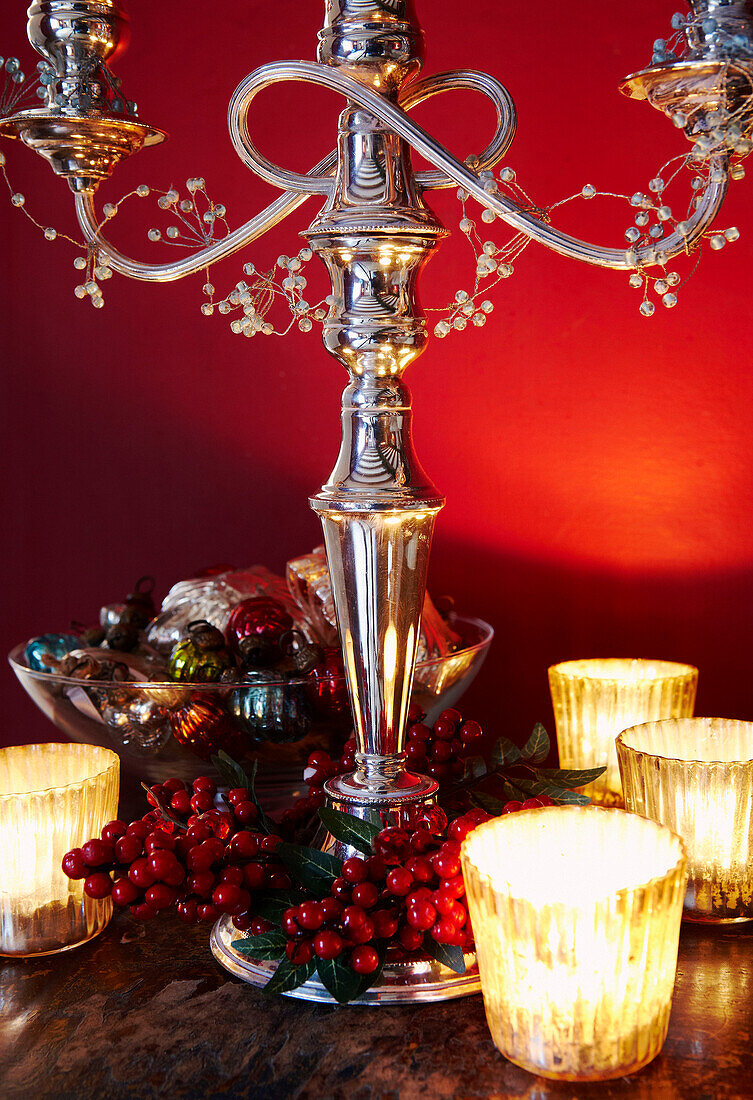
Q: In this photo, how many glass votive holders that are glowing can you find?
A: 4